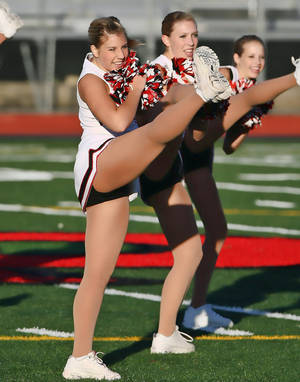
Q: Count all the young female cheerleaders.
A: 3